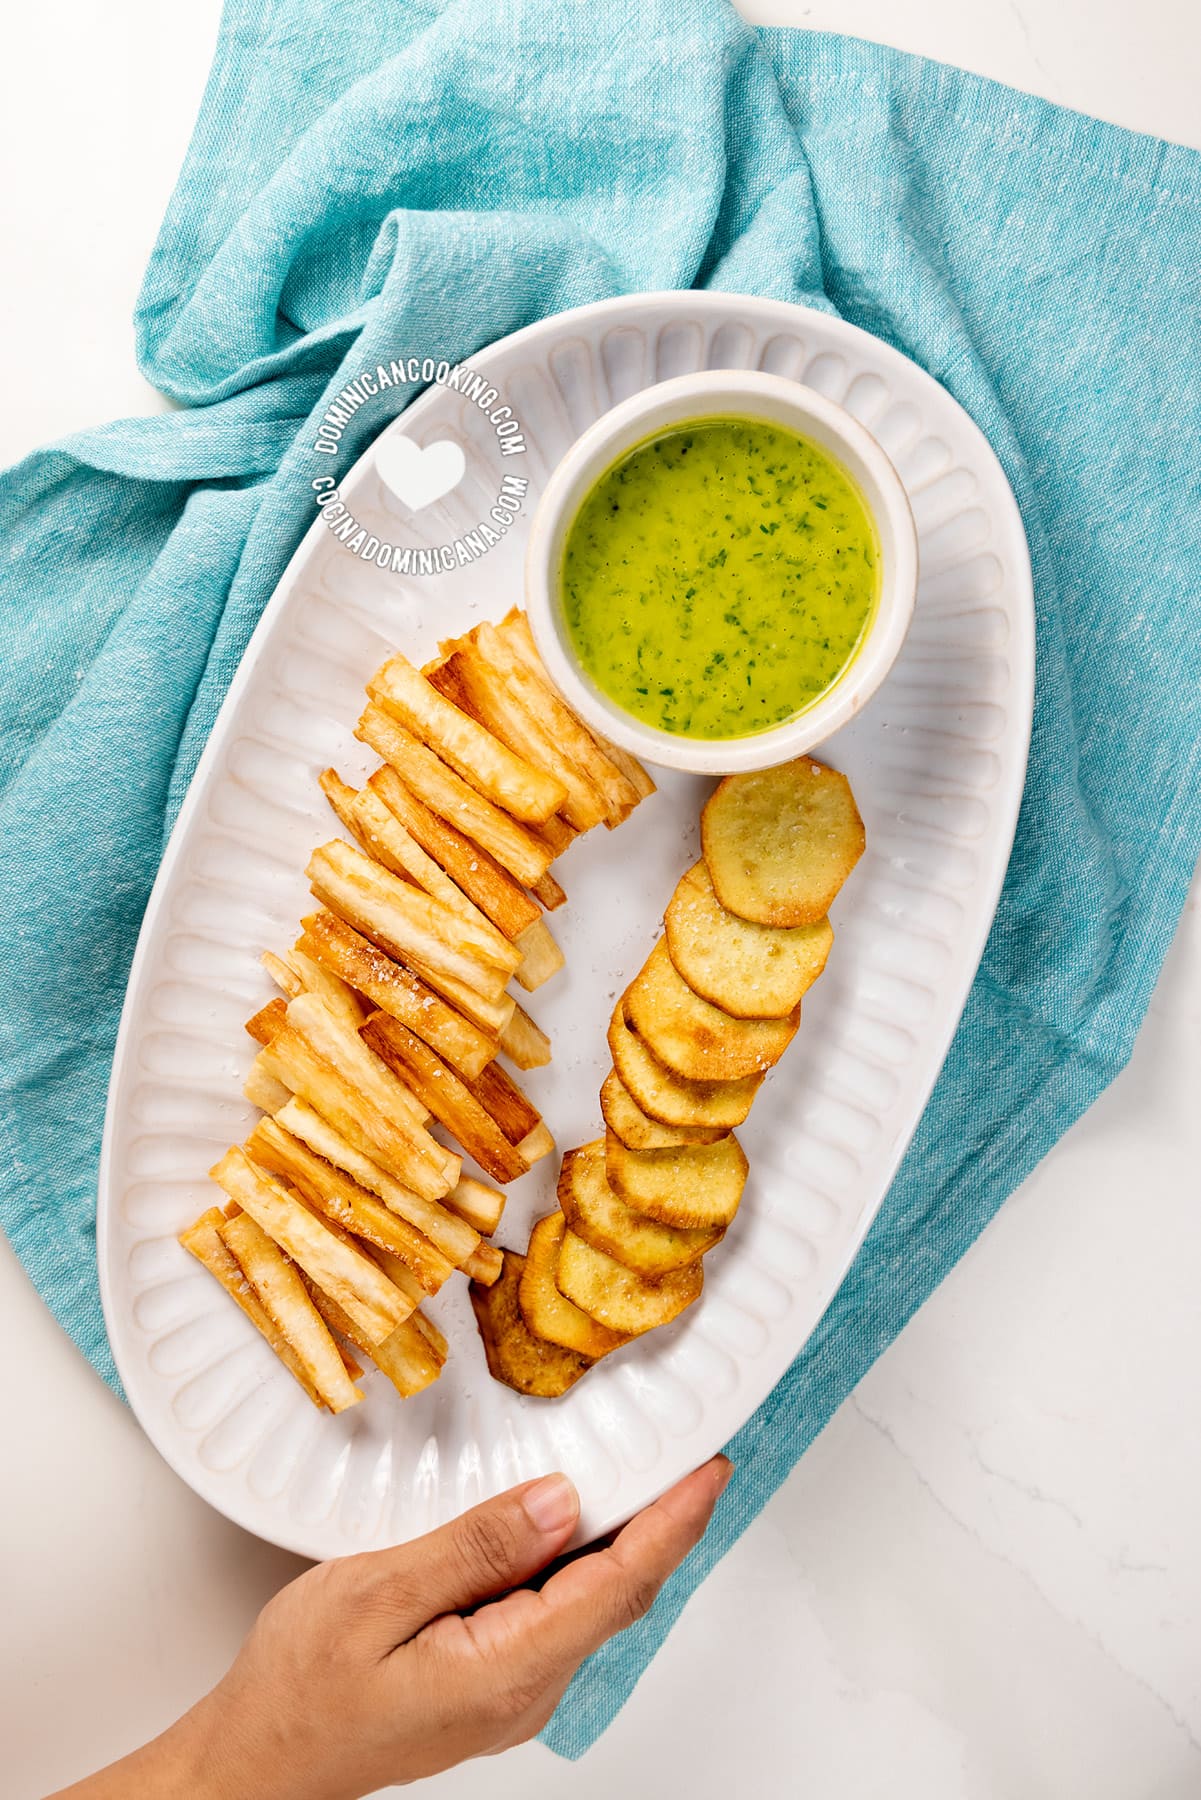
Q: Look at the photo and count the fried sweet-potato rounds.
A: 10